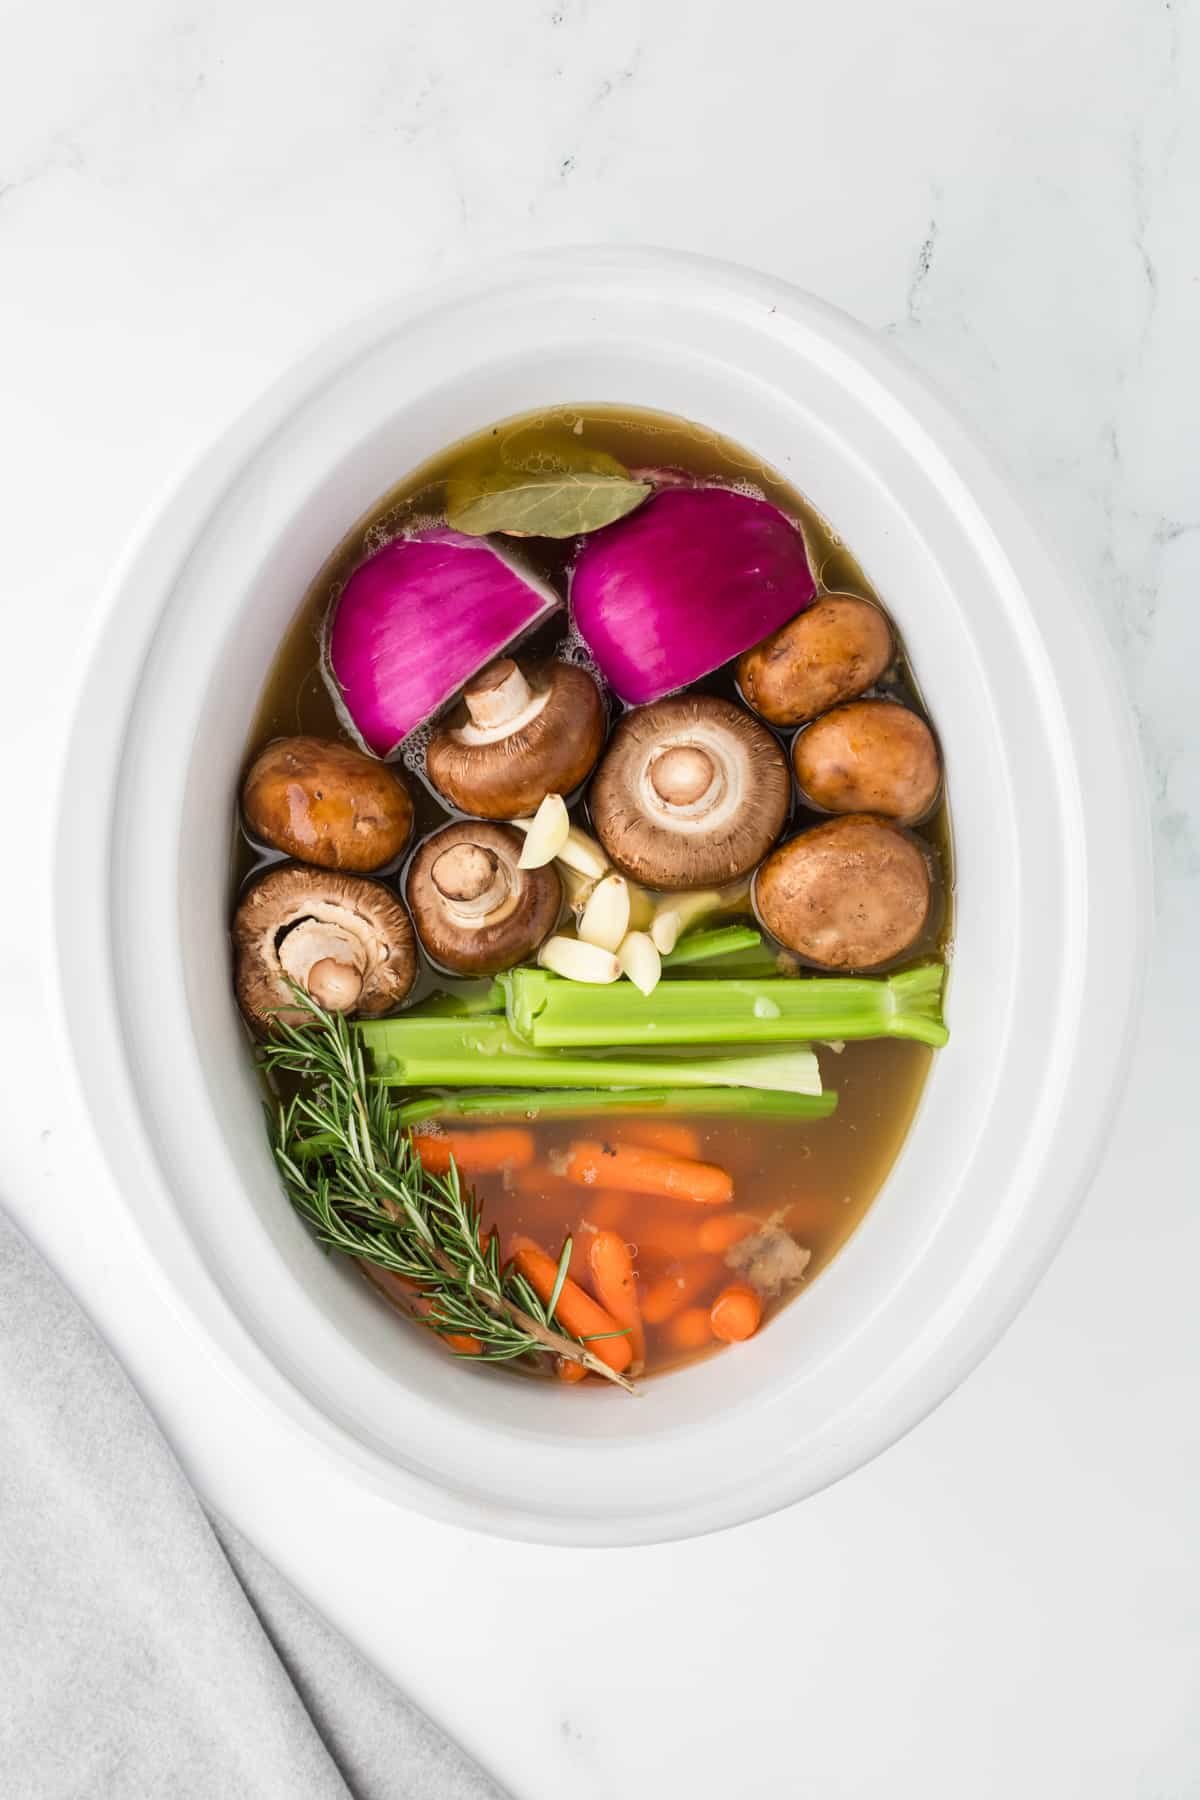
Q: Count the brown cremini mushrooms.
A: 8